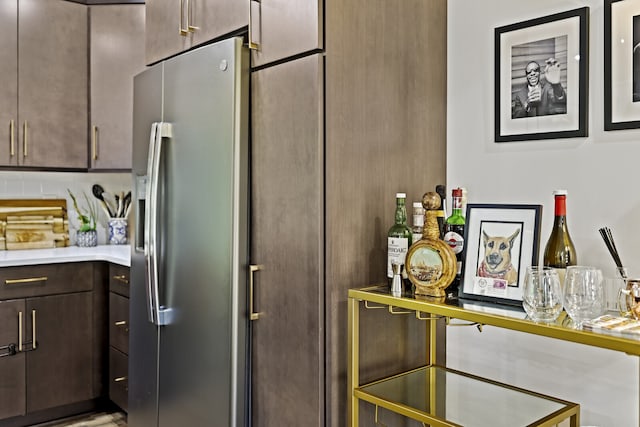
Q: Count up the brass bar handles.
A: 13